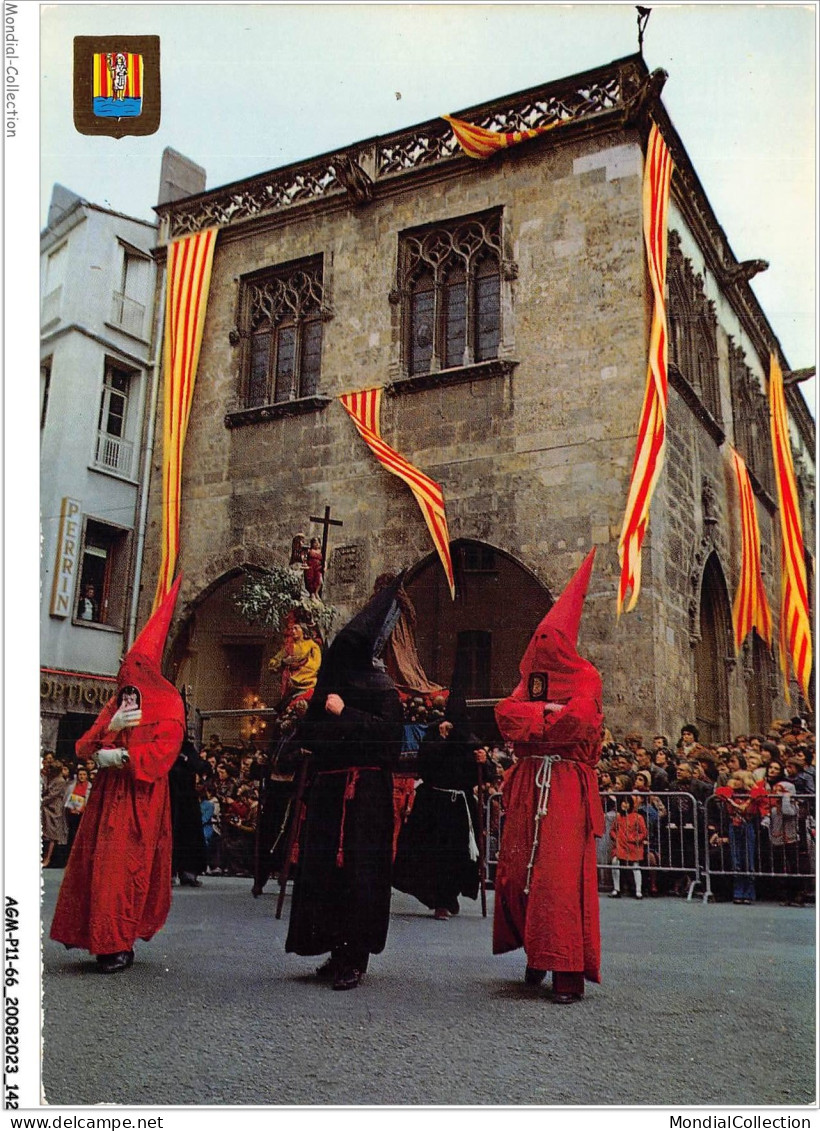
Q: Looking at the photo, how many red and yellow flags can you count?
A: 6